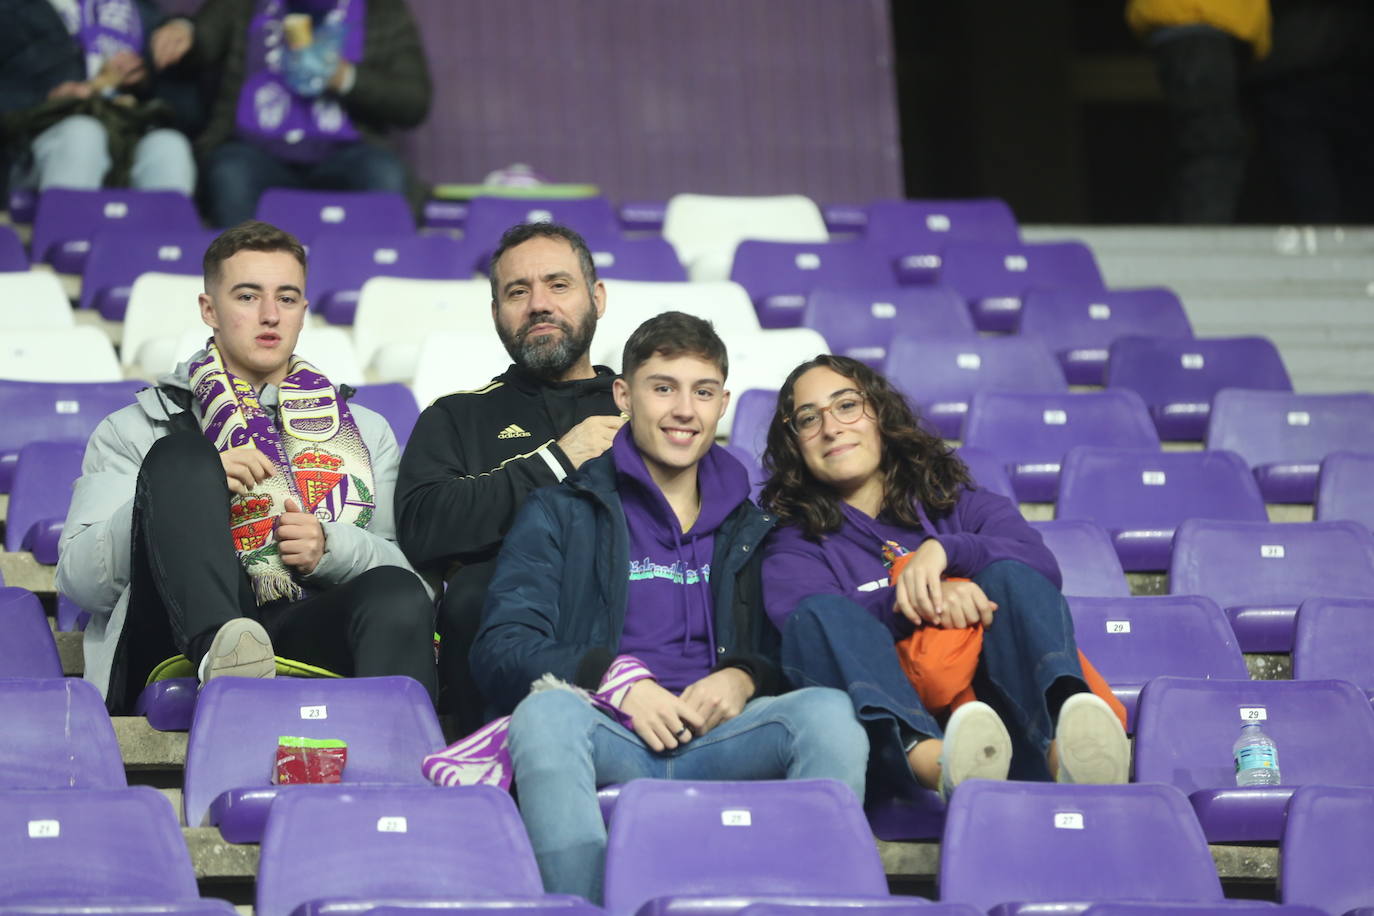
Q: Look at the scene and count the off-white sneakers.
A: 3